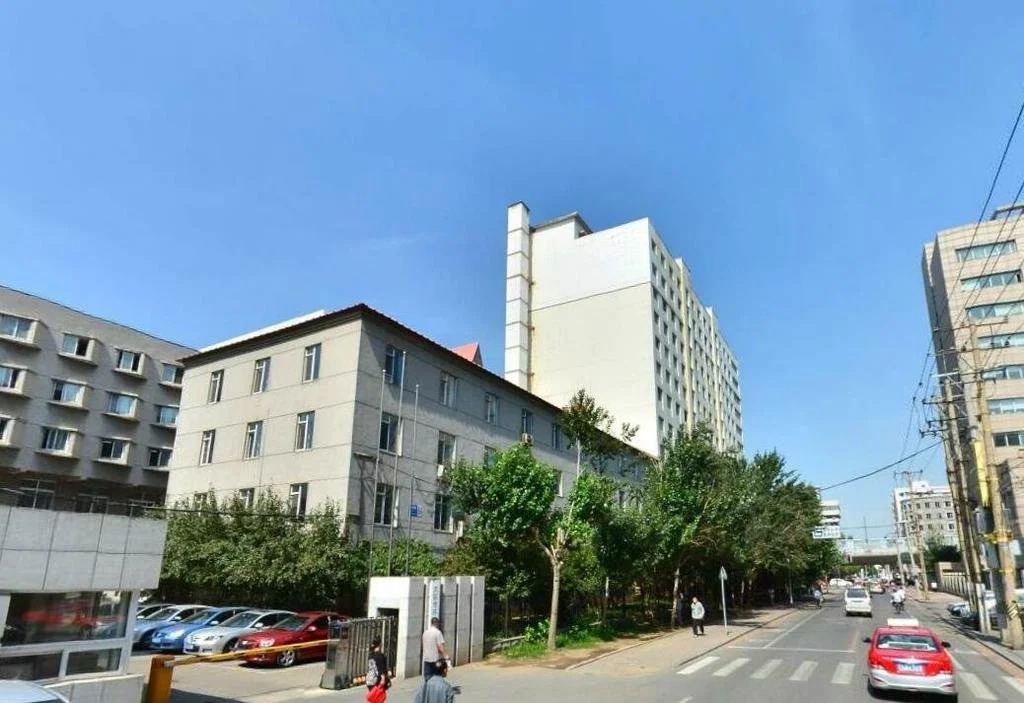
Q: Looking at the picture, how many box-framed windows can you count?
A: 12